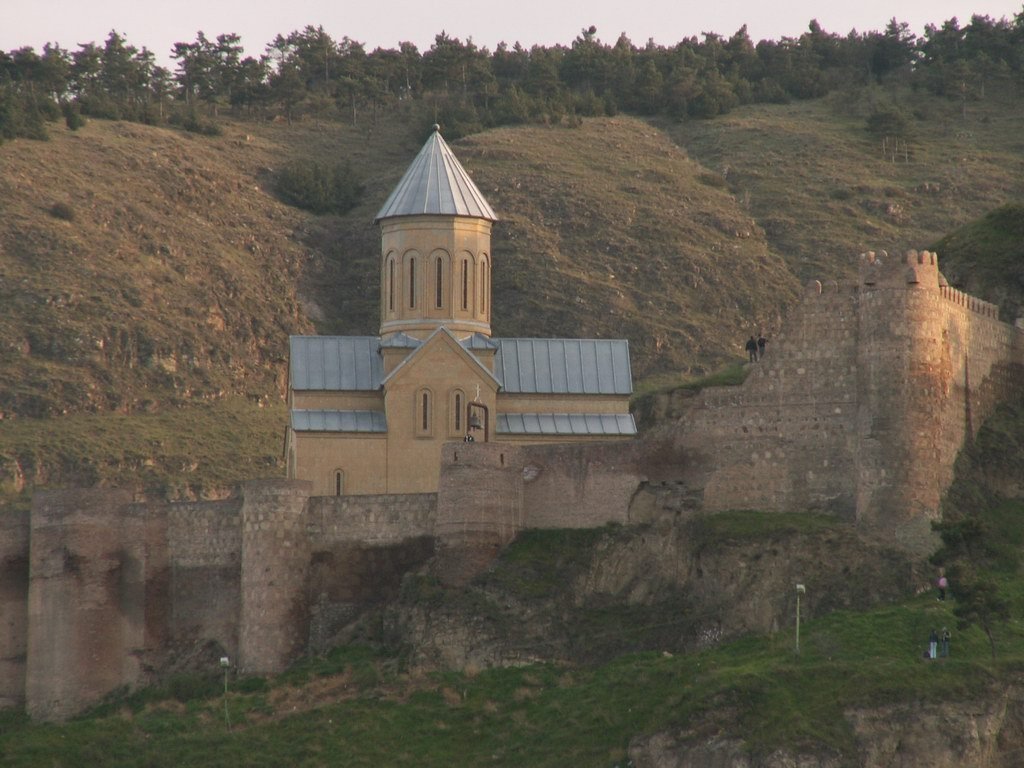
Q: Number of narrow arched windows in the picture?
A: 8